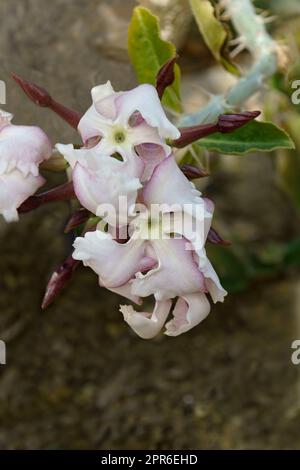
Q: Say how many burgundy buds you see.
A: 8